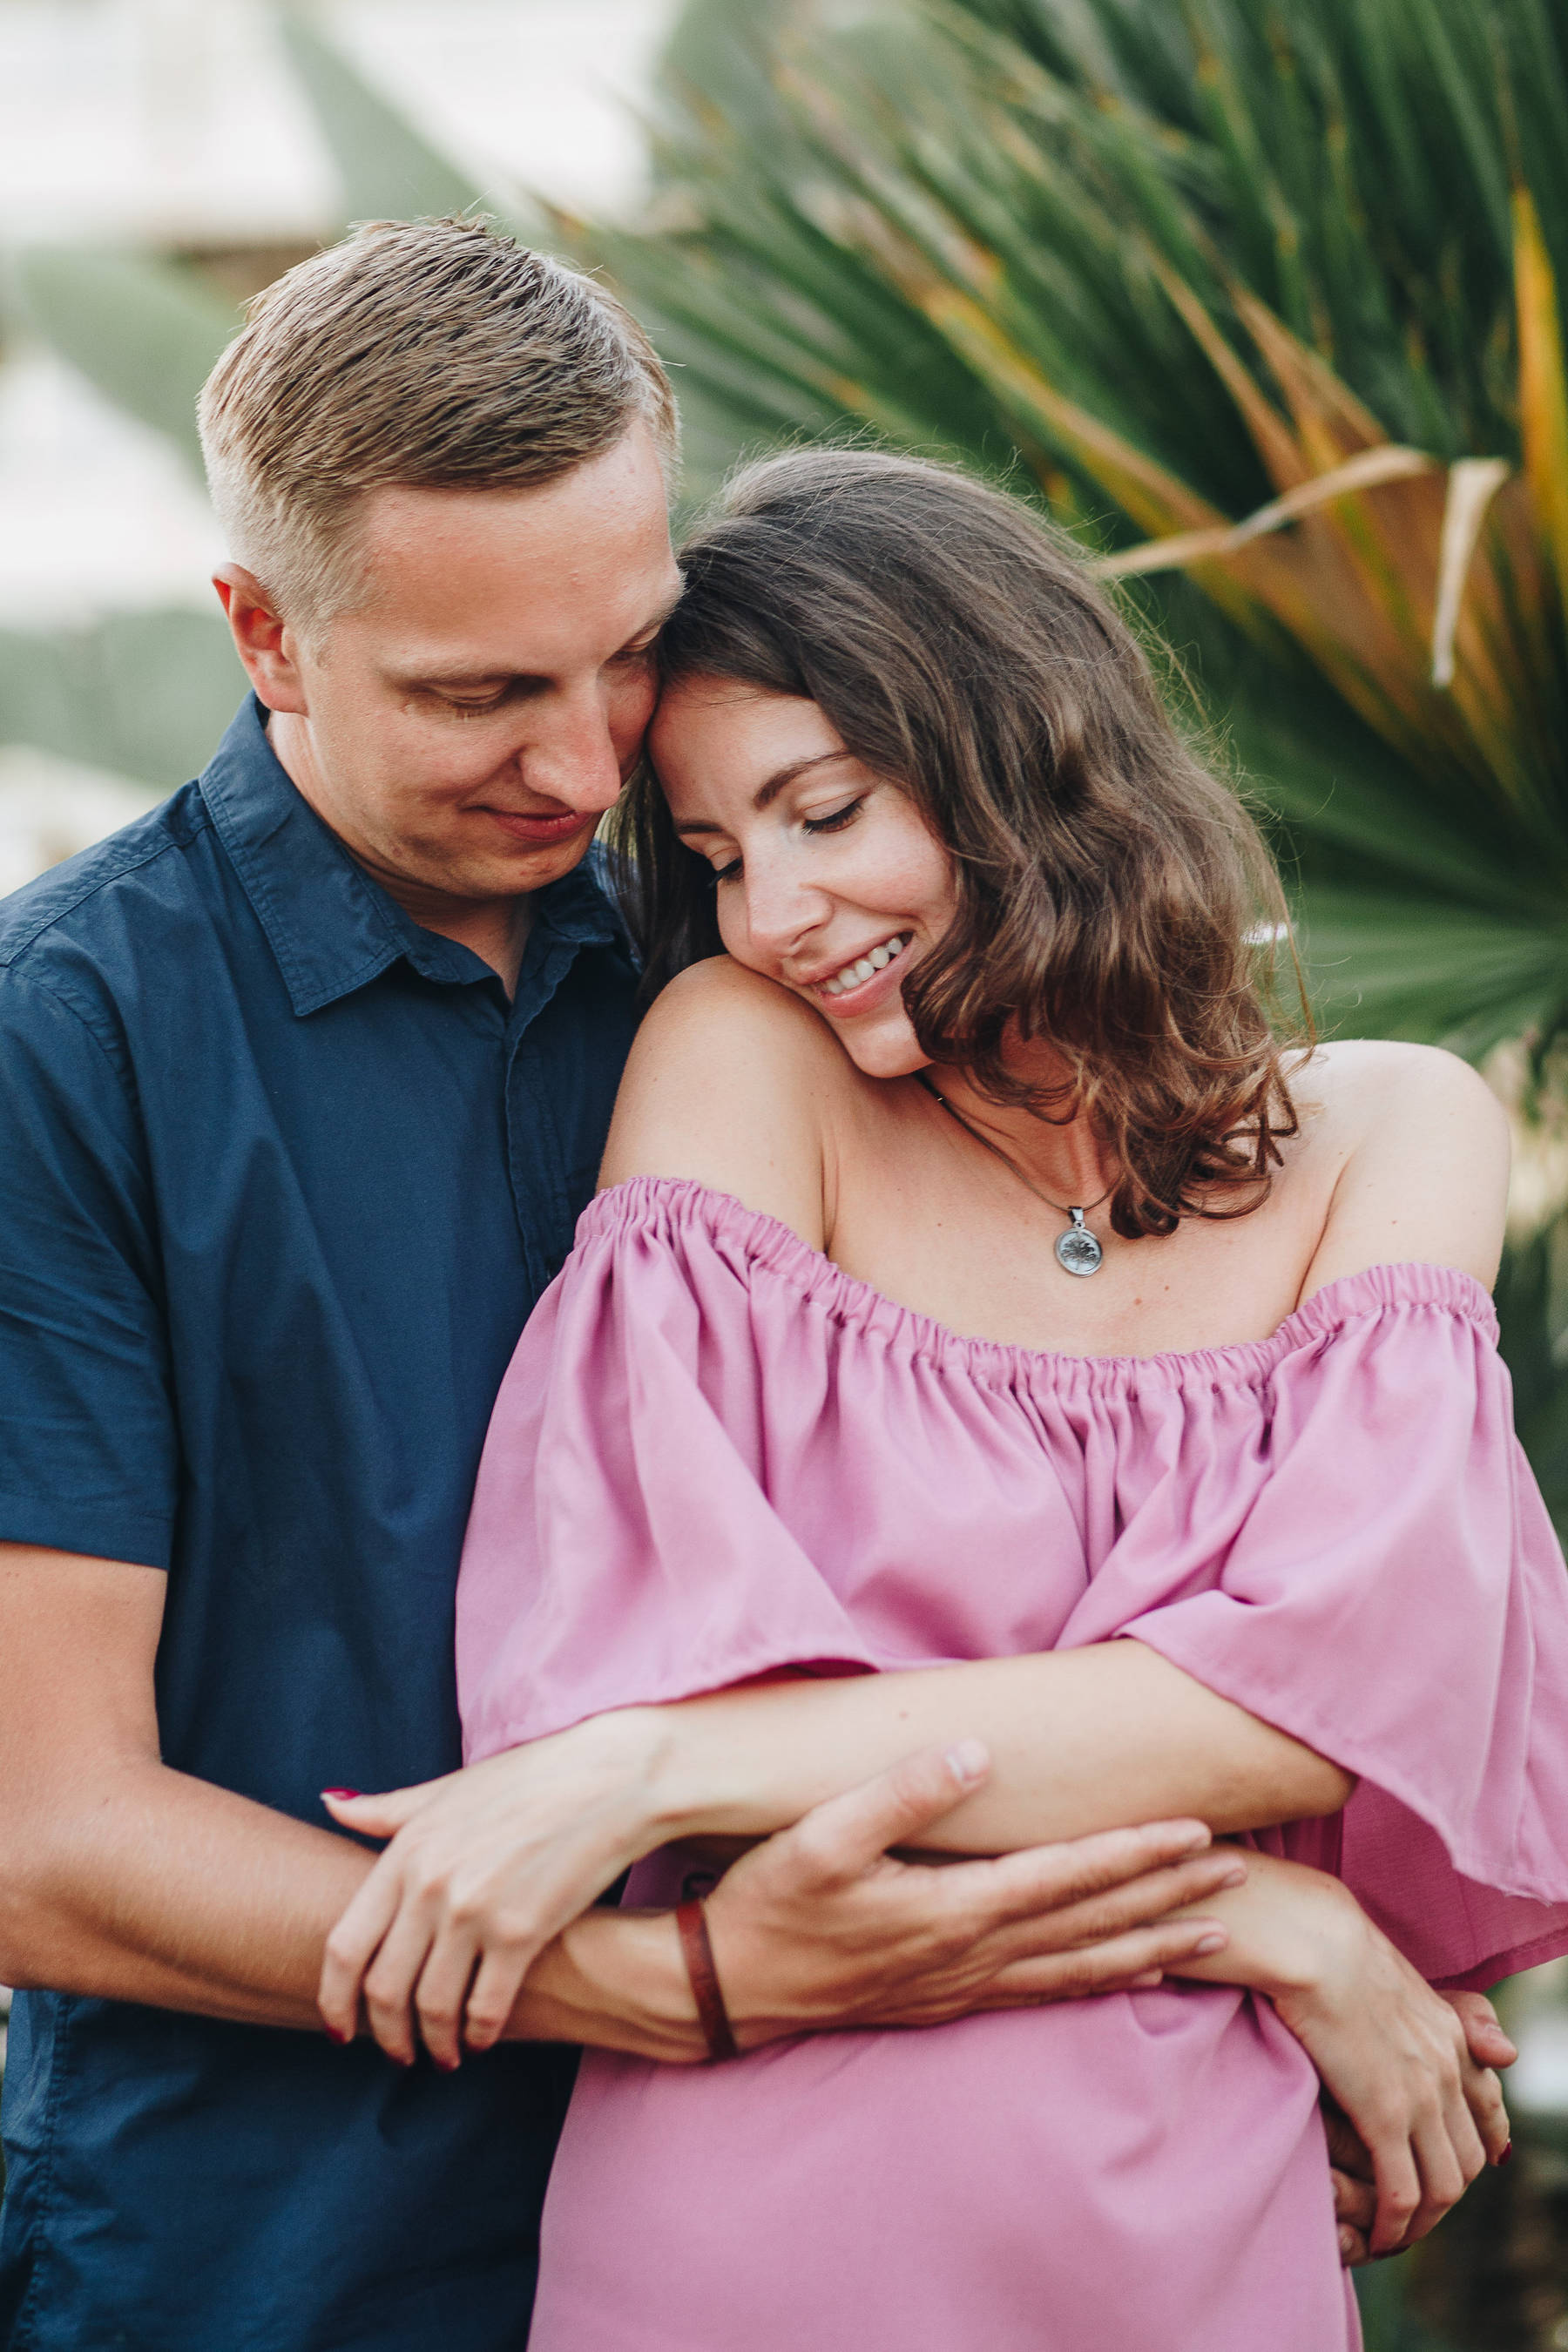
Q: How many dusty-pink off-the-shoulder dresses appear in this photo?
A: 1